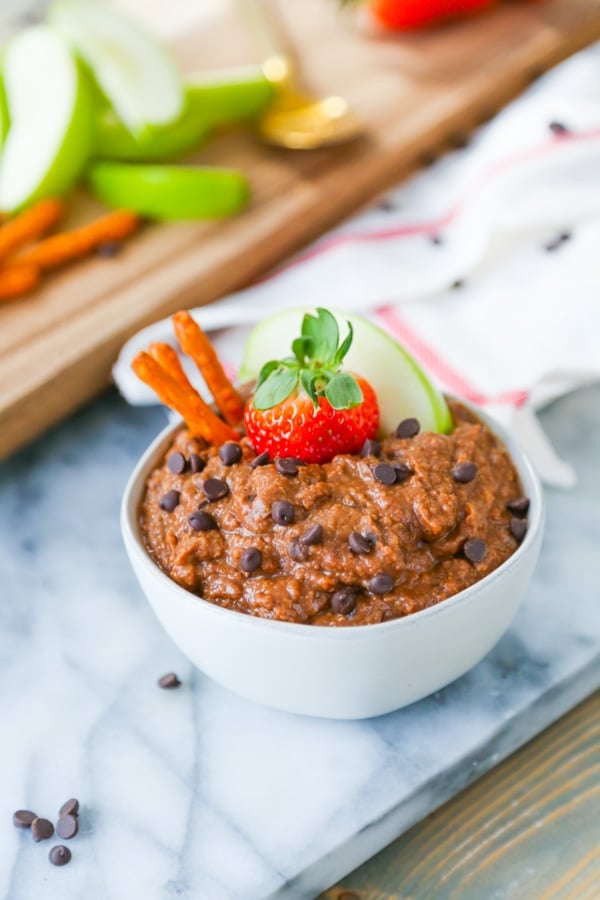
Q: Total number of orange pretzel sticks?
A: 6